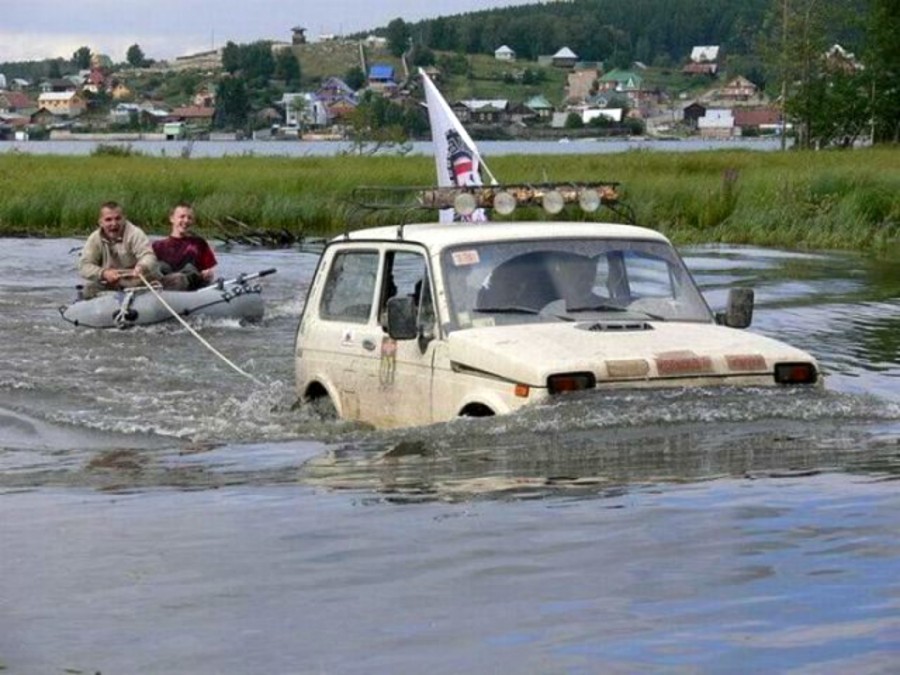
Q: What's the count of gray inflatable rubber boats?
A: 1